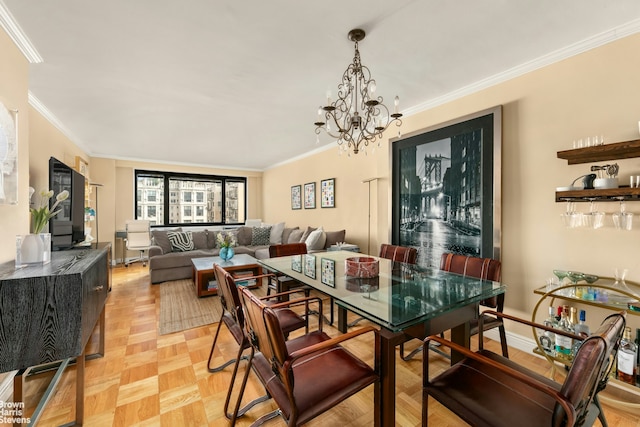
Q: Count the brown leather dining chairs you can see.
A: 6